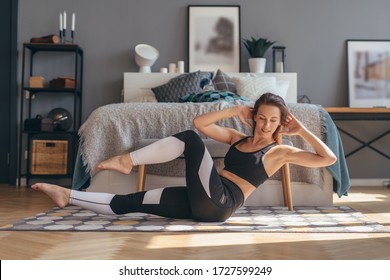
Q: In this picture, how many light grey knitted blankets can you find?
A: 1